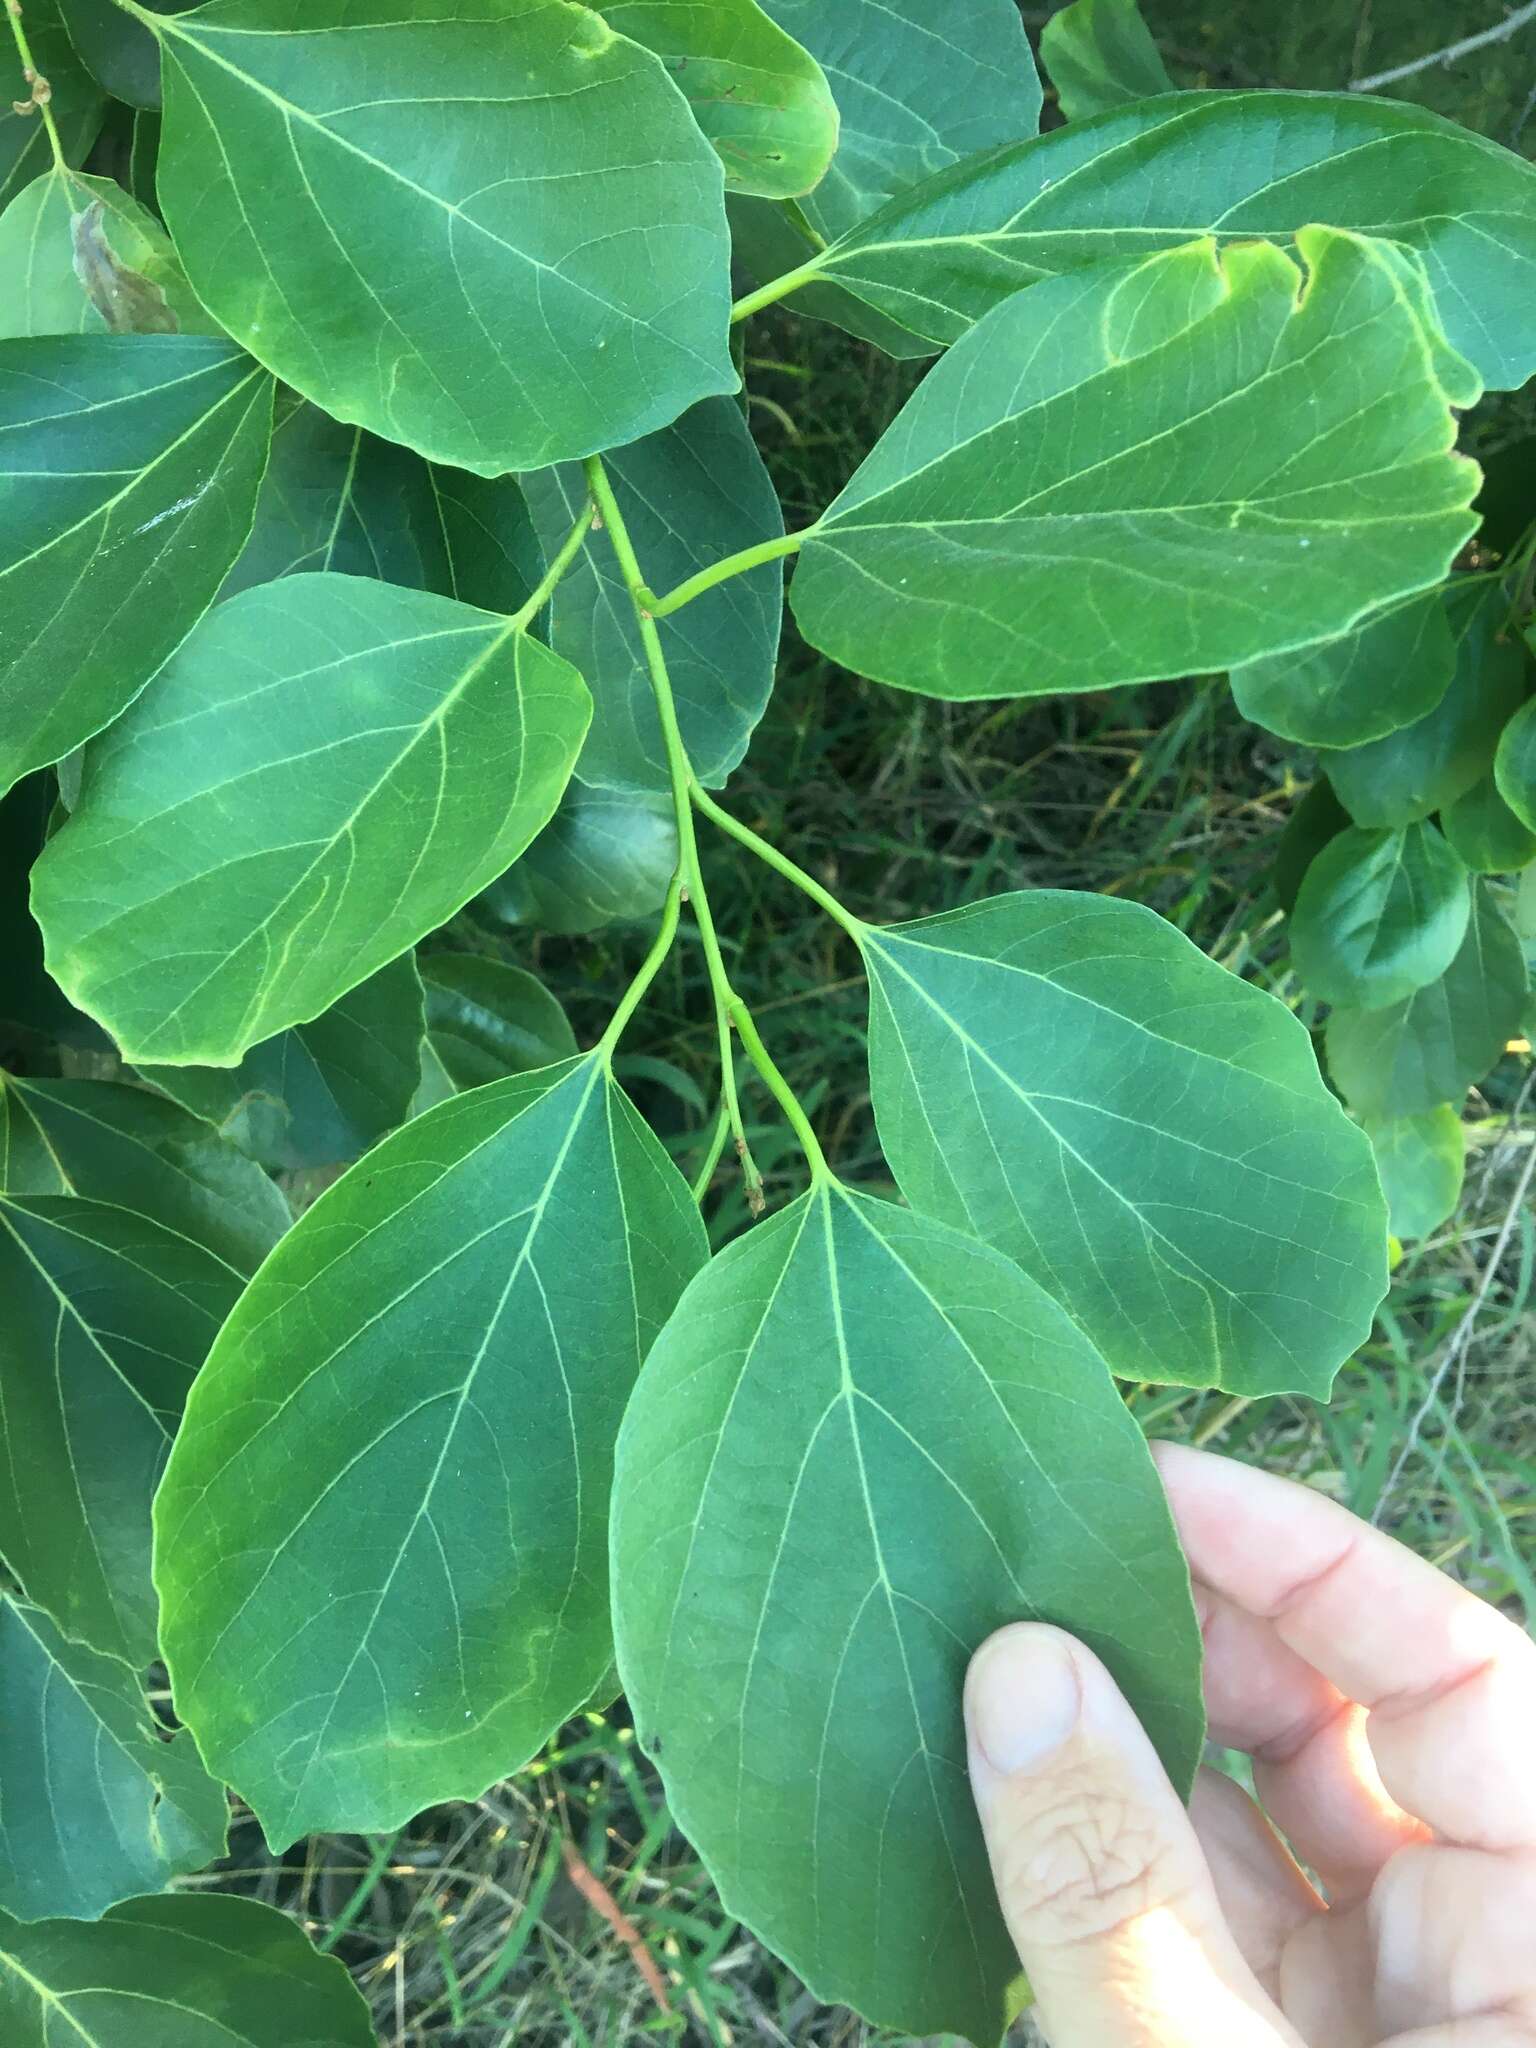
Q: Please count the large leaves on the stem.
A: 5